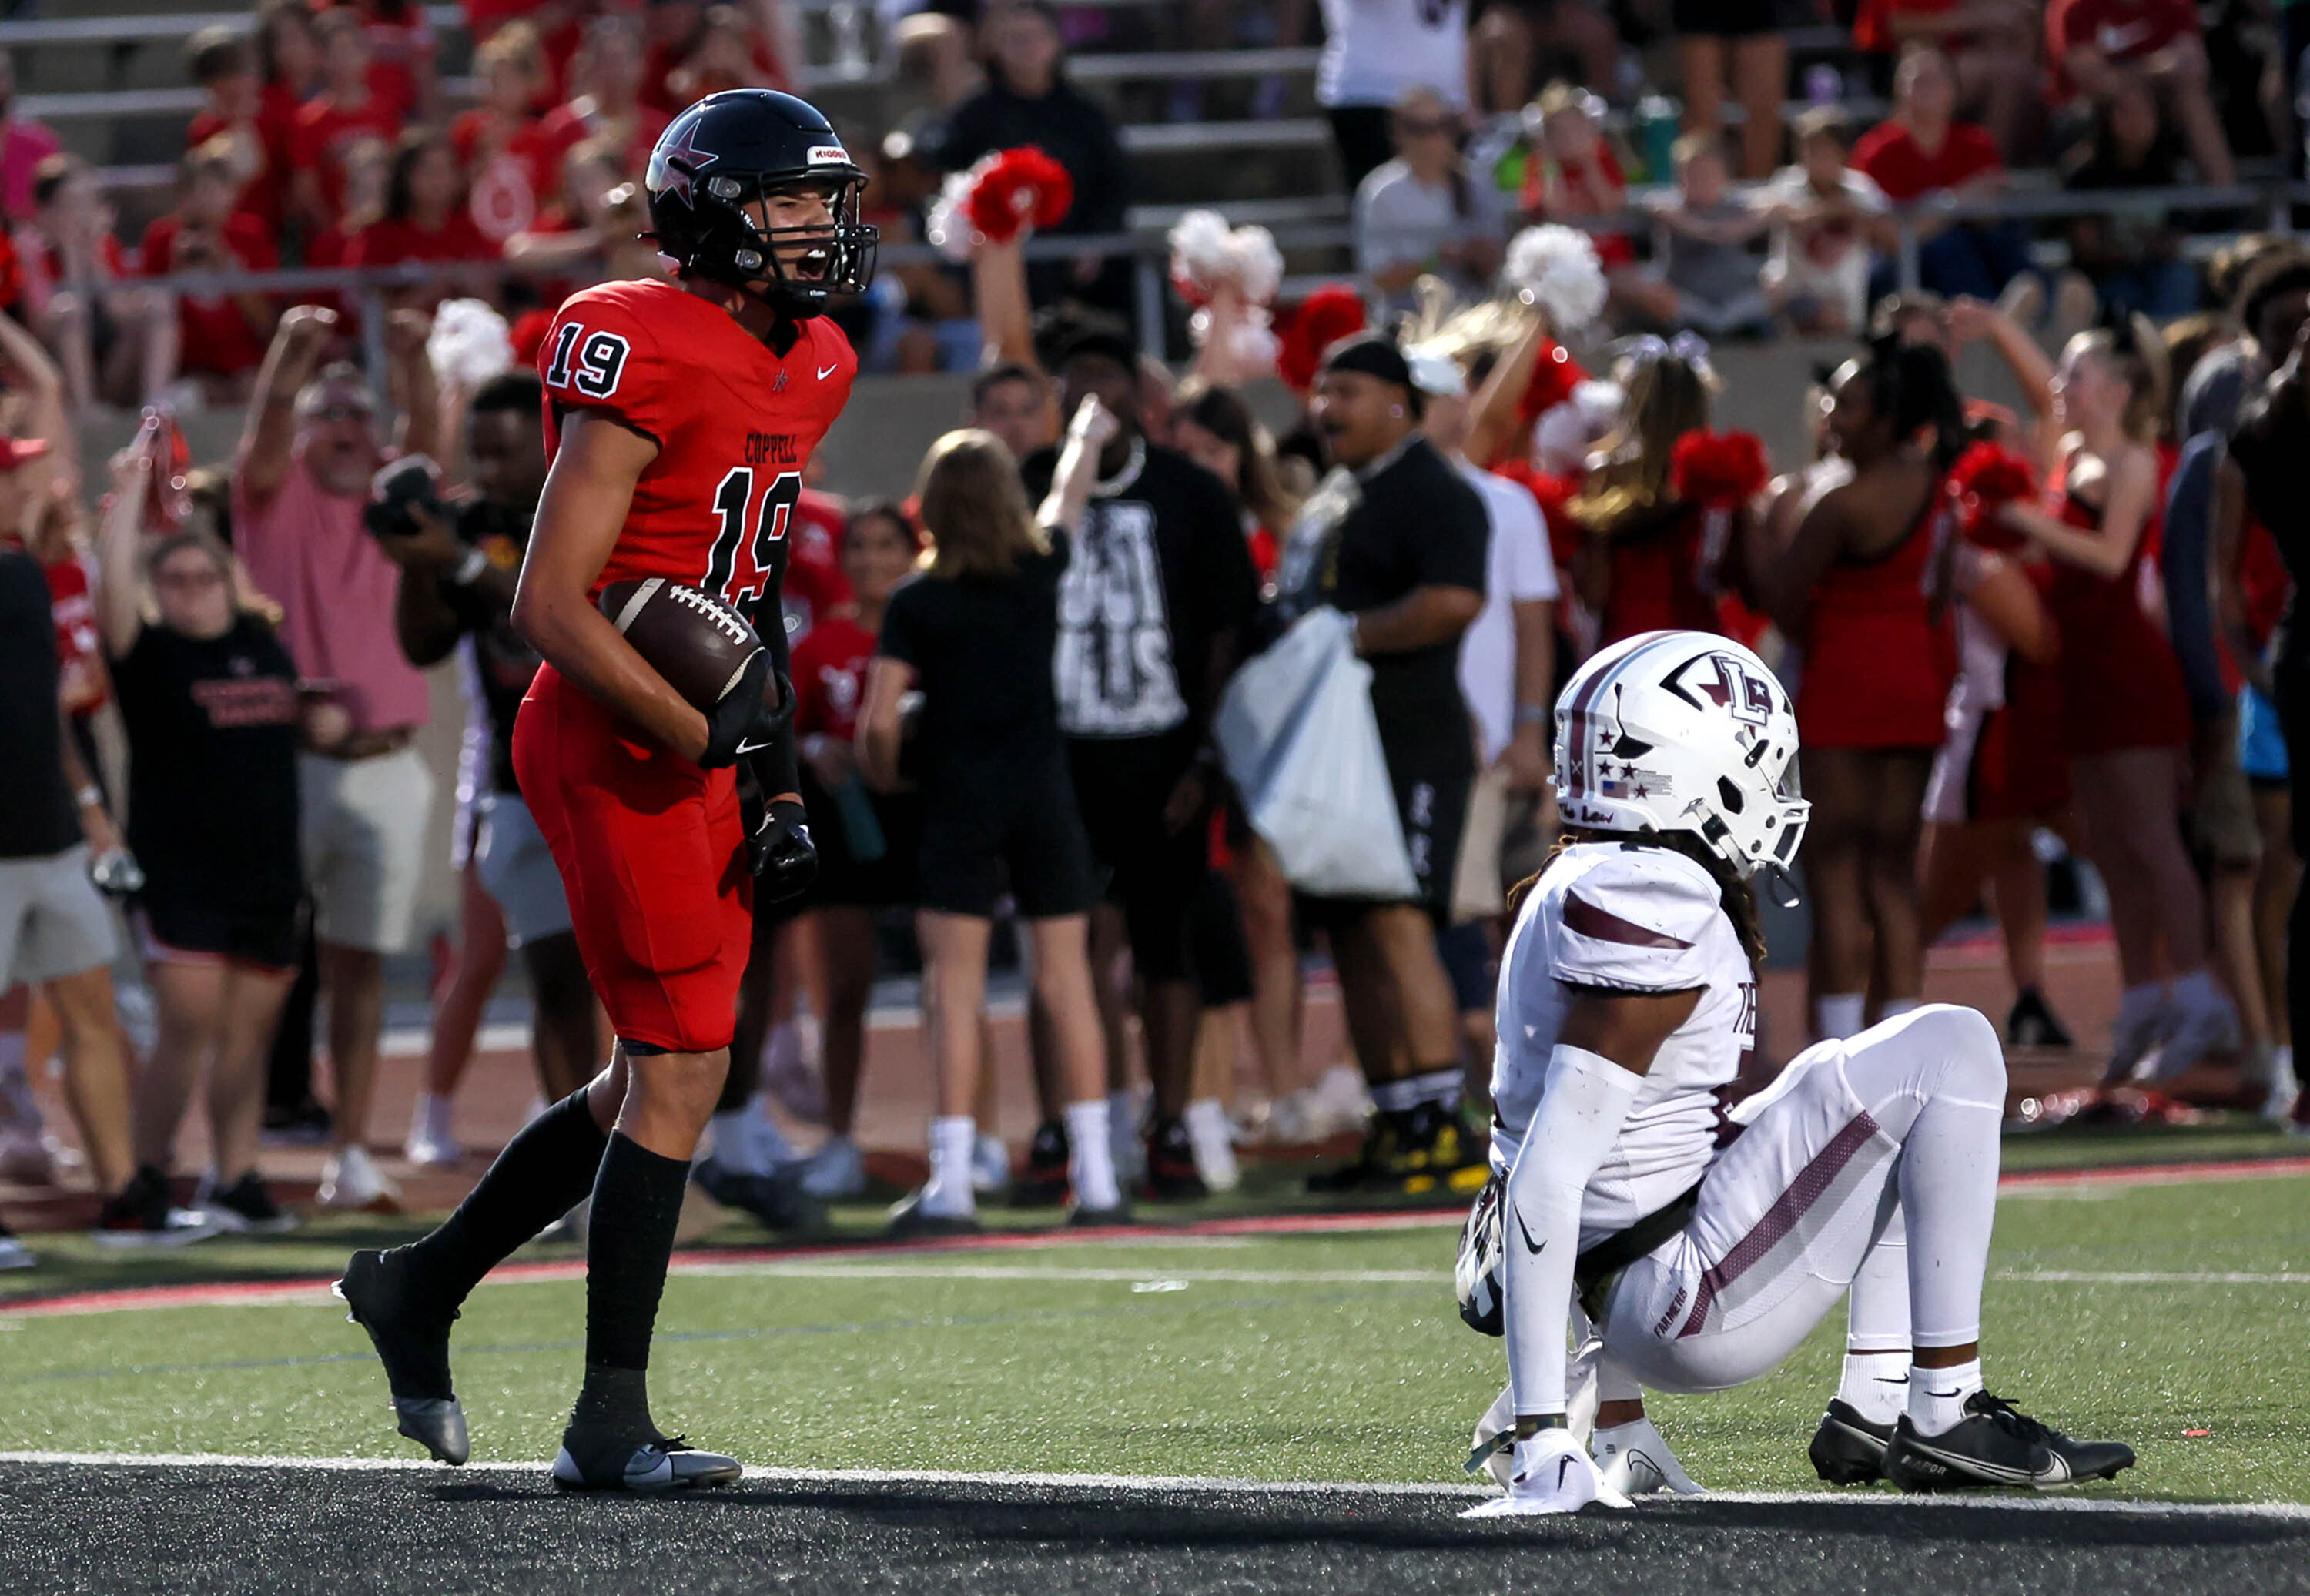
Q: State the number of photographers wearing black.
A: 1